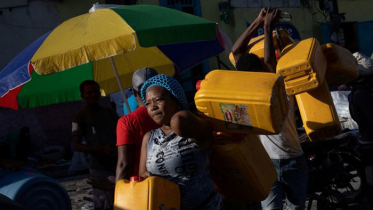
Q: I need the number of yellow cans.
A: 7